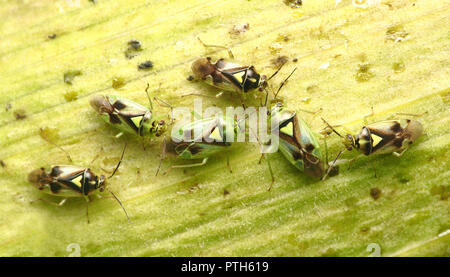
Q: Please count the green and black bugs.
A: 6